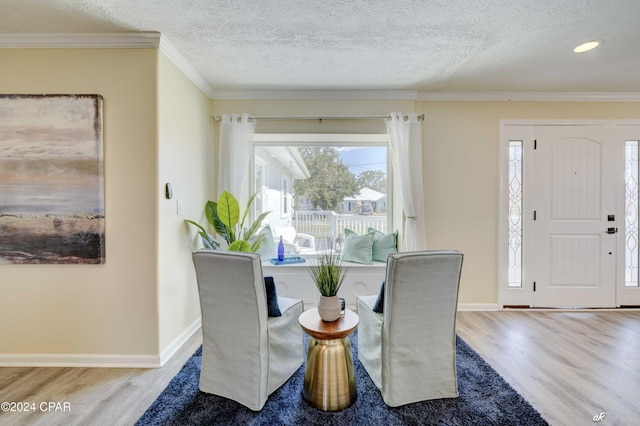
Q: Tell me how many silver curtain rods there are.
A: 1